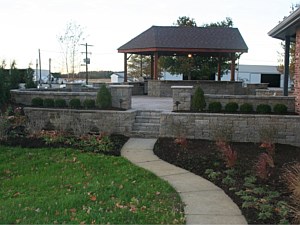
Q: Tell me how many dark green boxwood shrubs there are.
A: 10